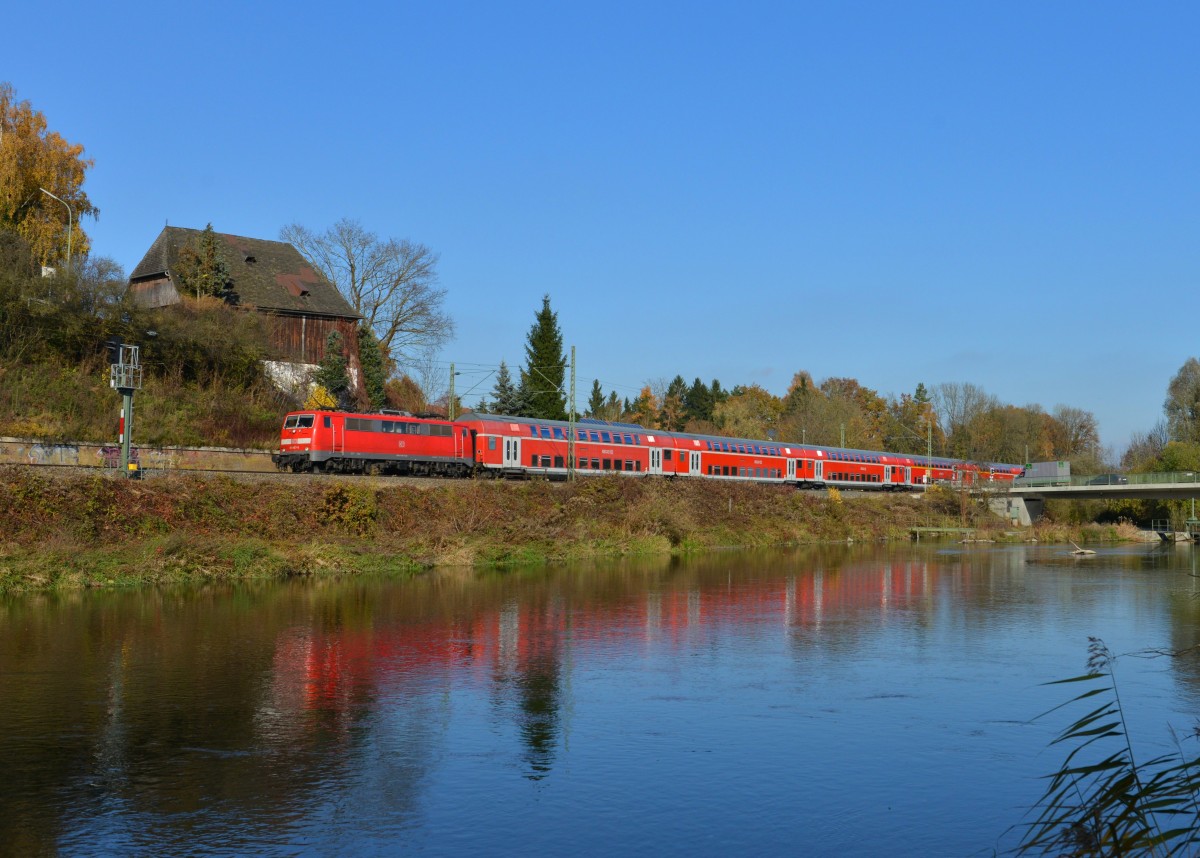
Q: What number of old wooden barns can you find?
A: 1